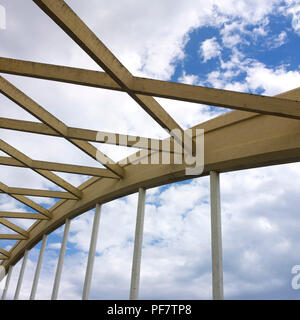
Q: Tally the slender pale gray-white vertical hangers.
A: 7